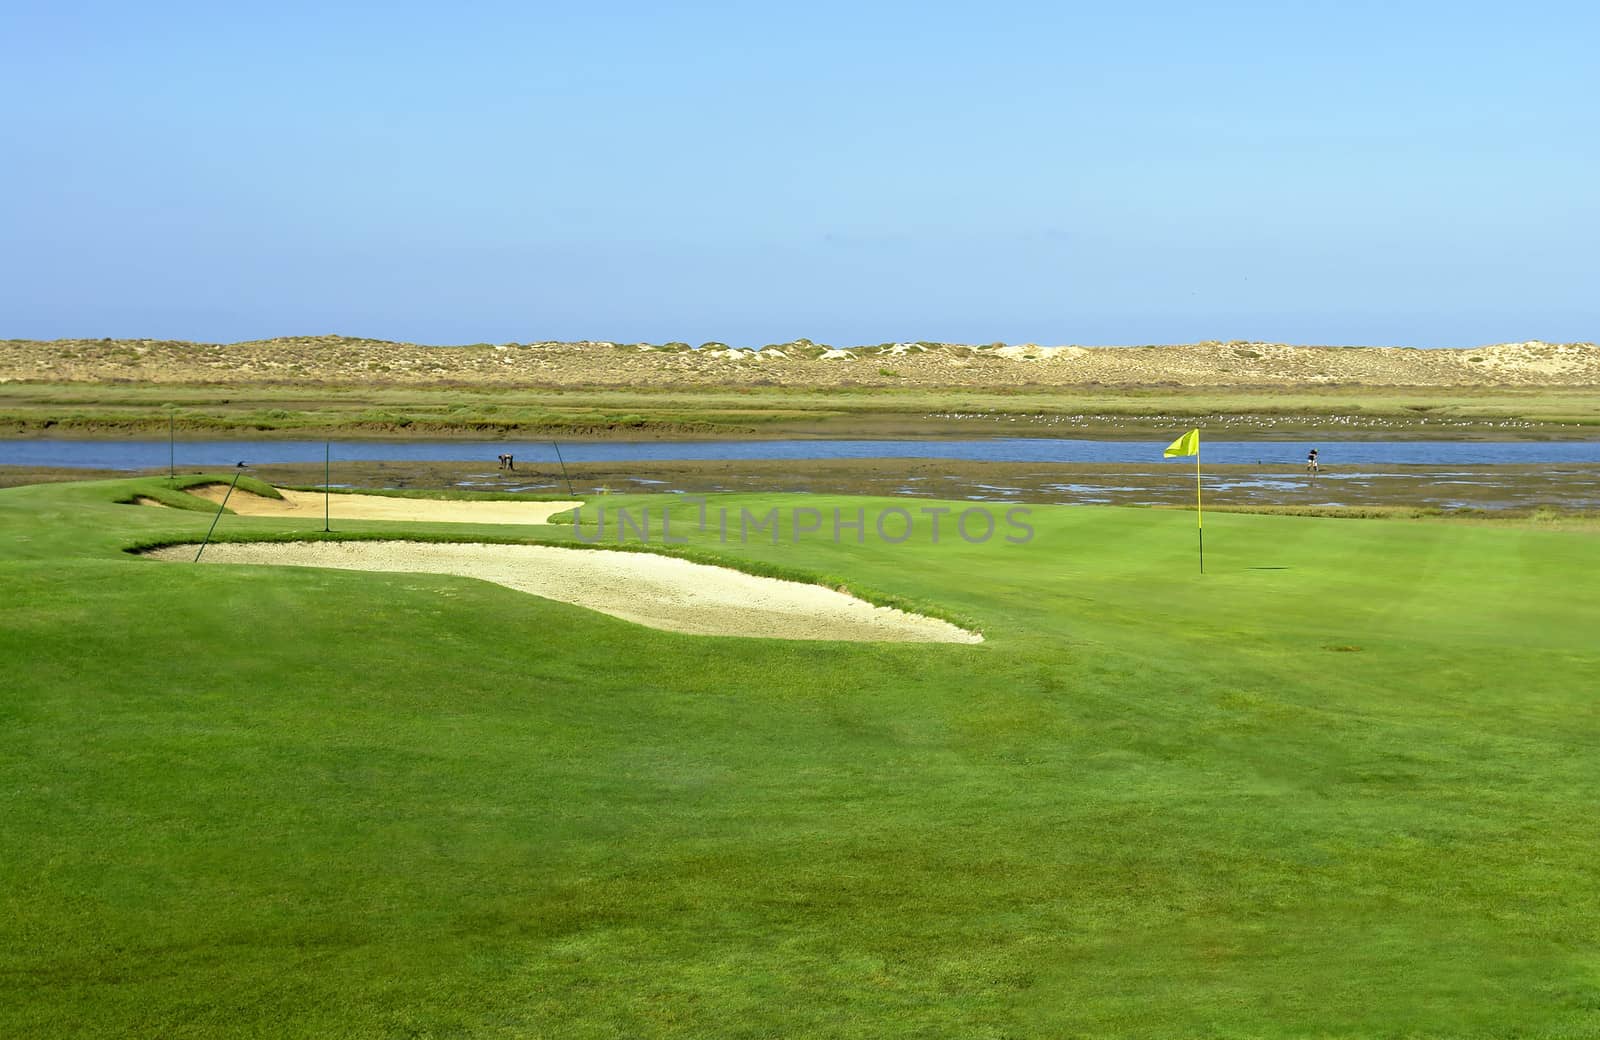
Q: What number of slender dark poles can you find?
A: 4